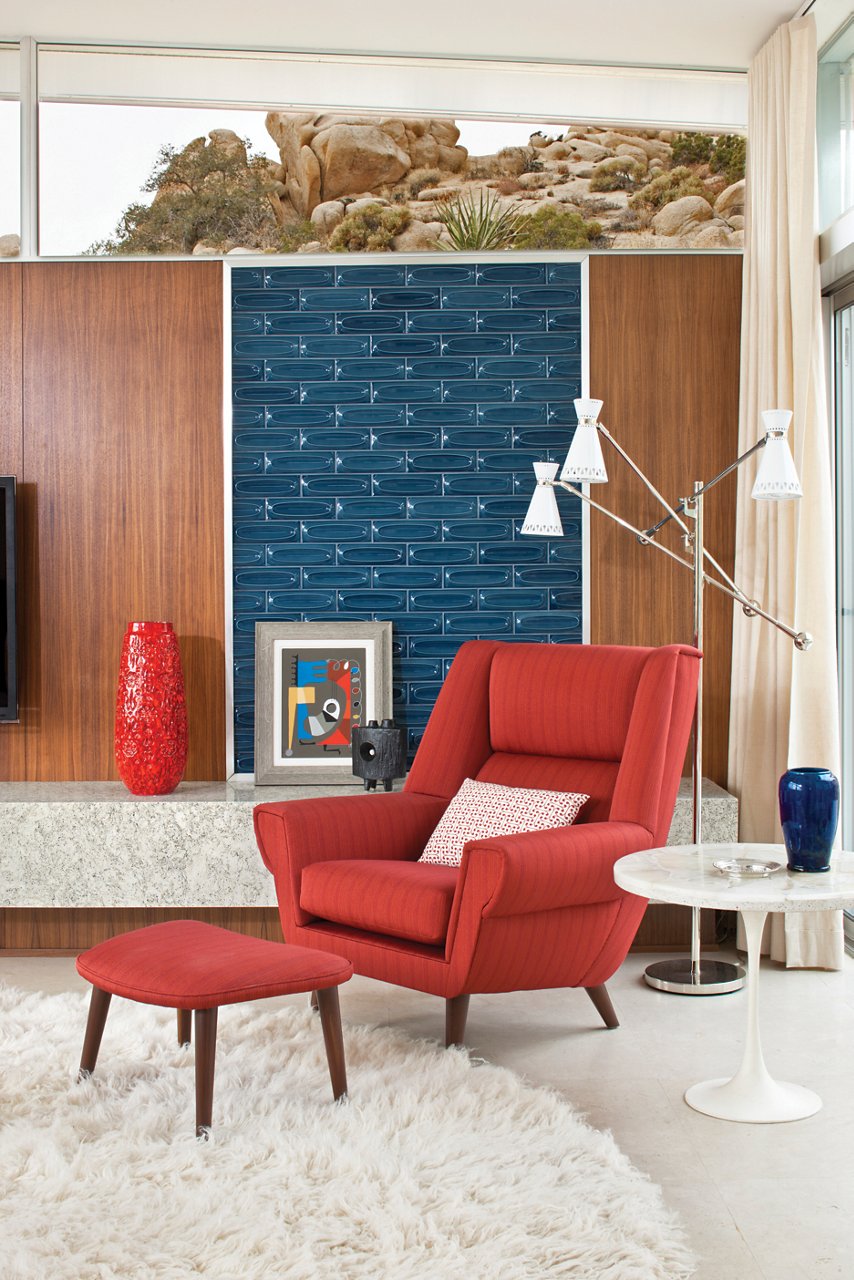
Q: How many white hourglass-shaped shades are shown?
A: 3